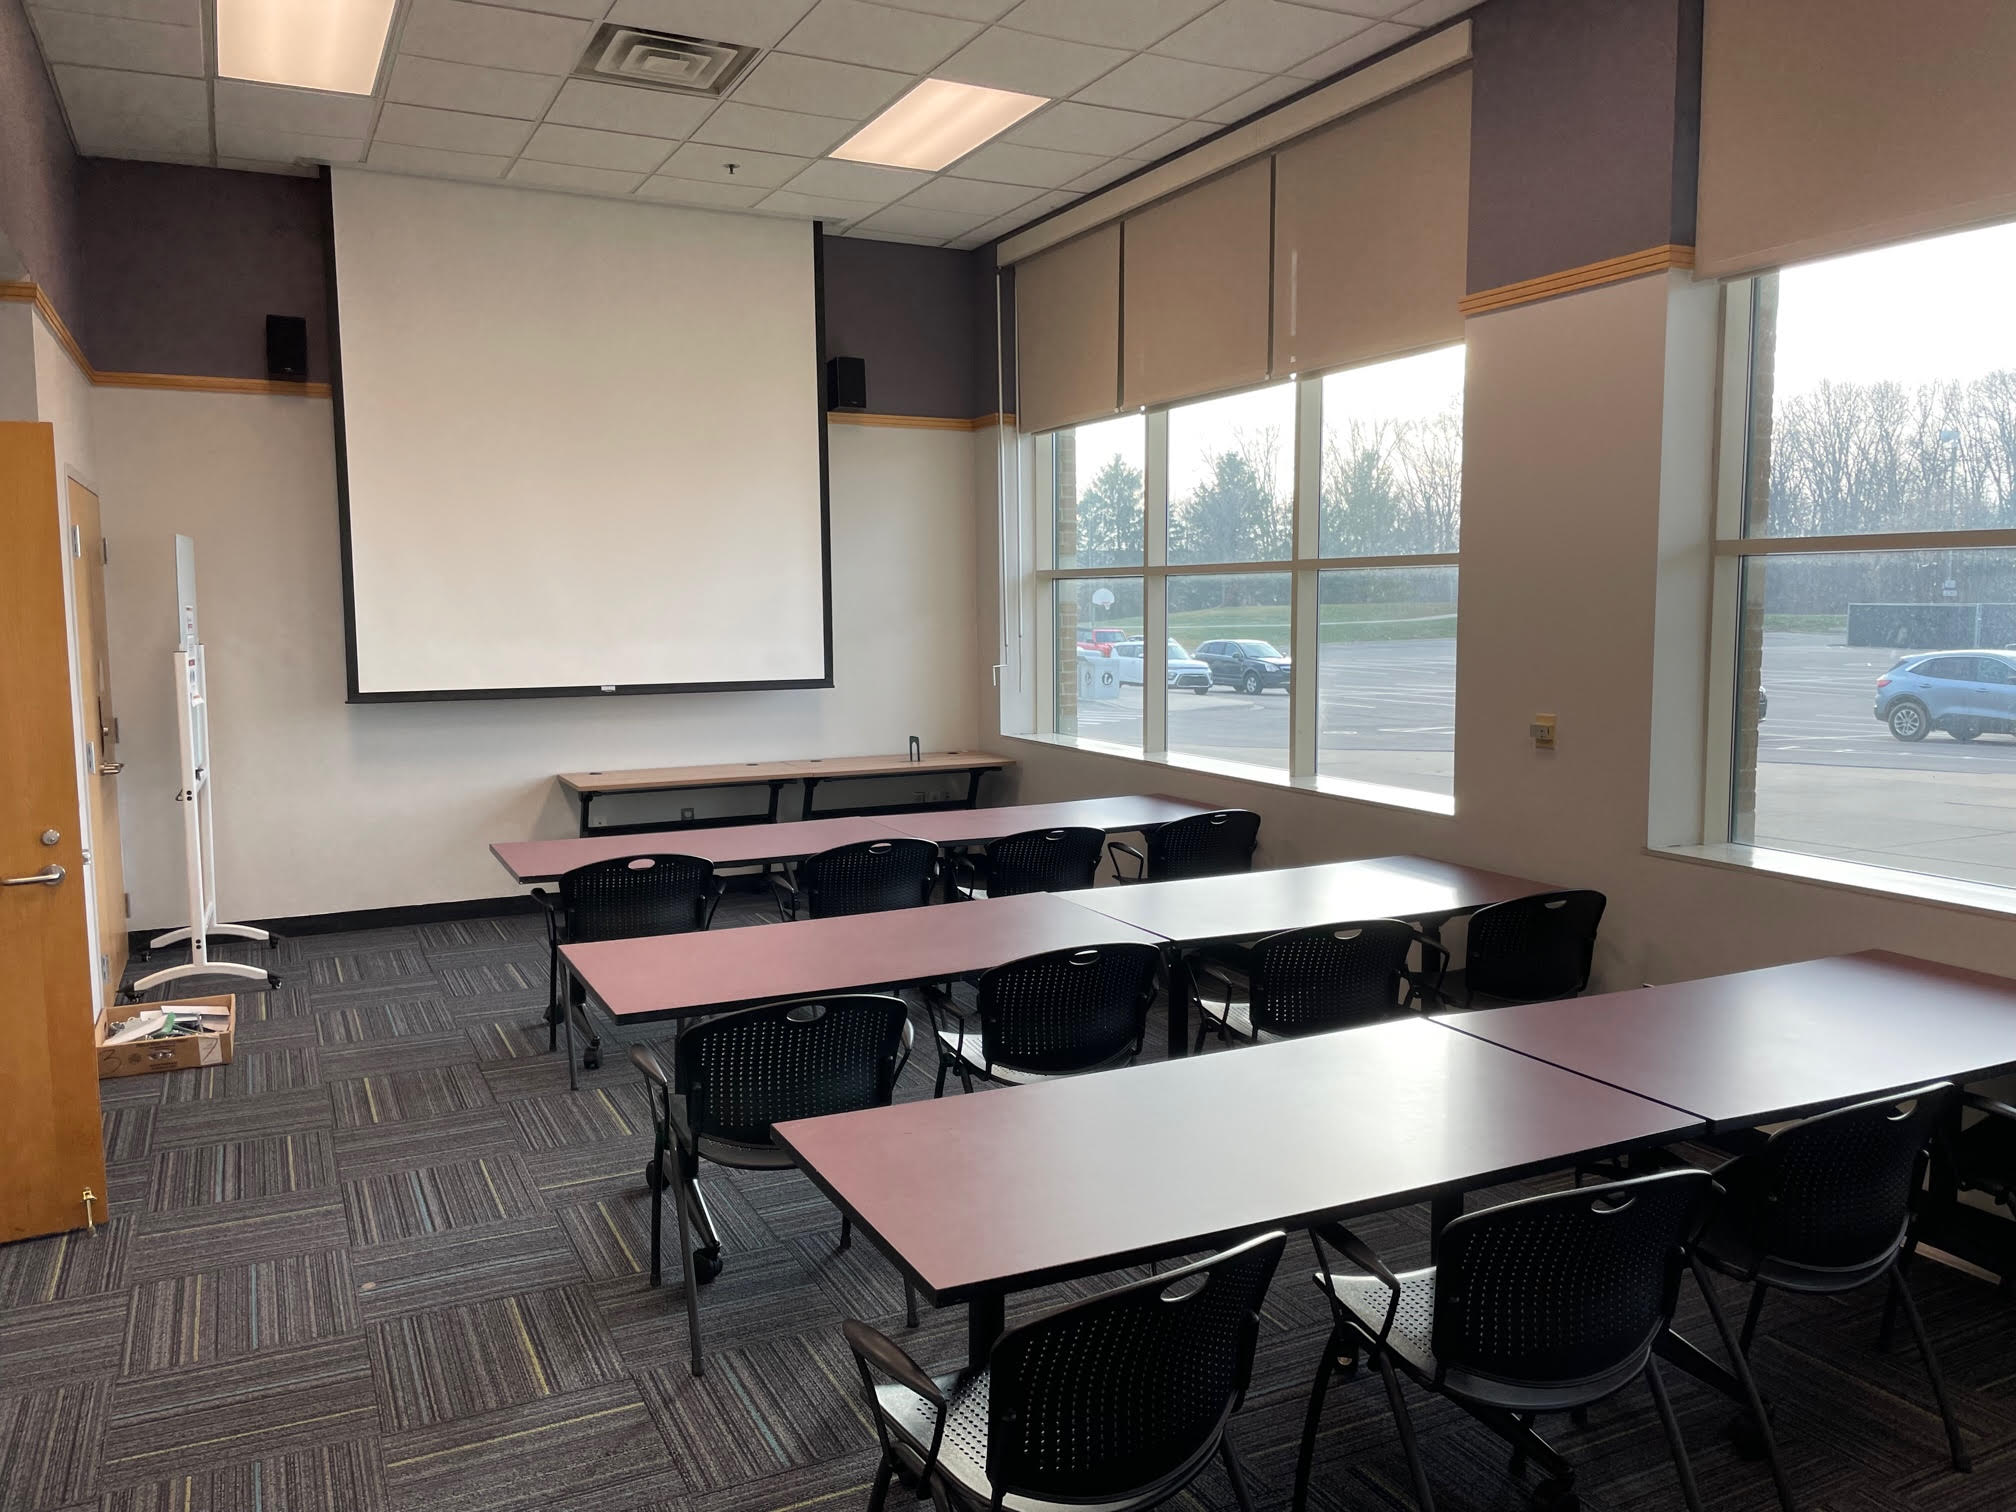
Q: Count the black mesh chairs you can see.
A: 12